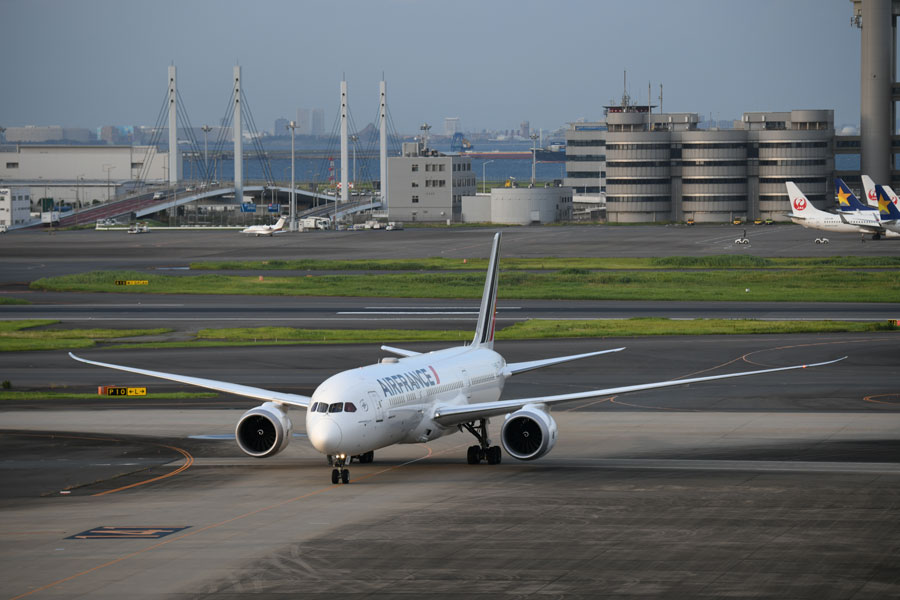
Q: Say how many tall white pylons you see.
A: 4